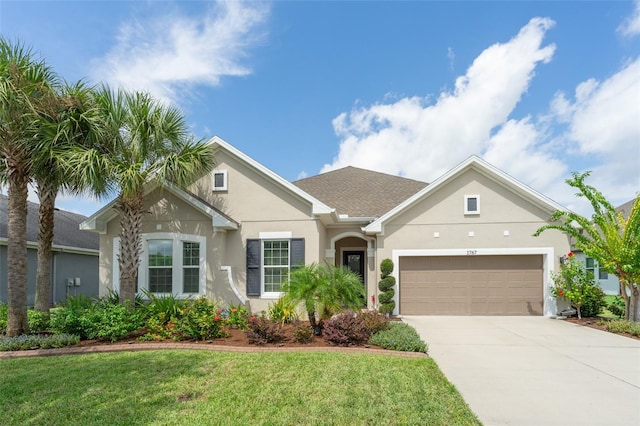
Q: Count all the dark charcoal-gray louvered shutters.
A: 2